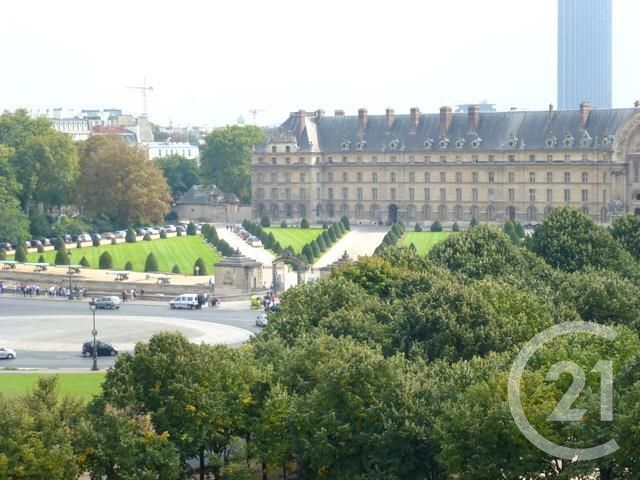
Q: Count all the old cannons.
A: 5